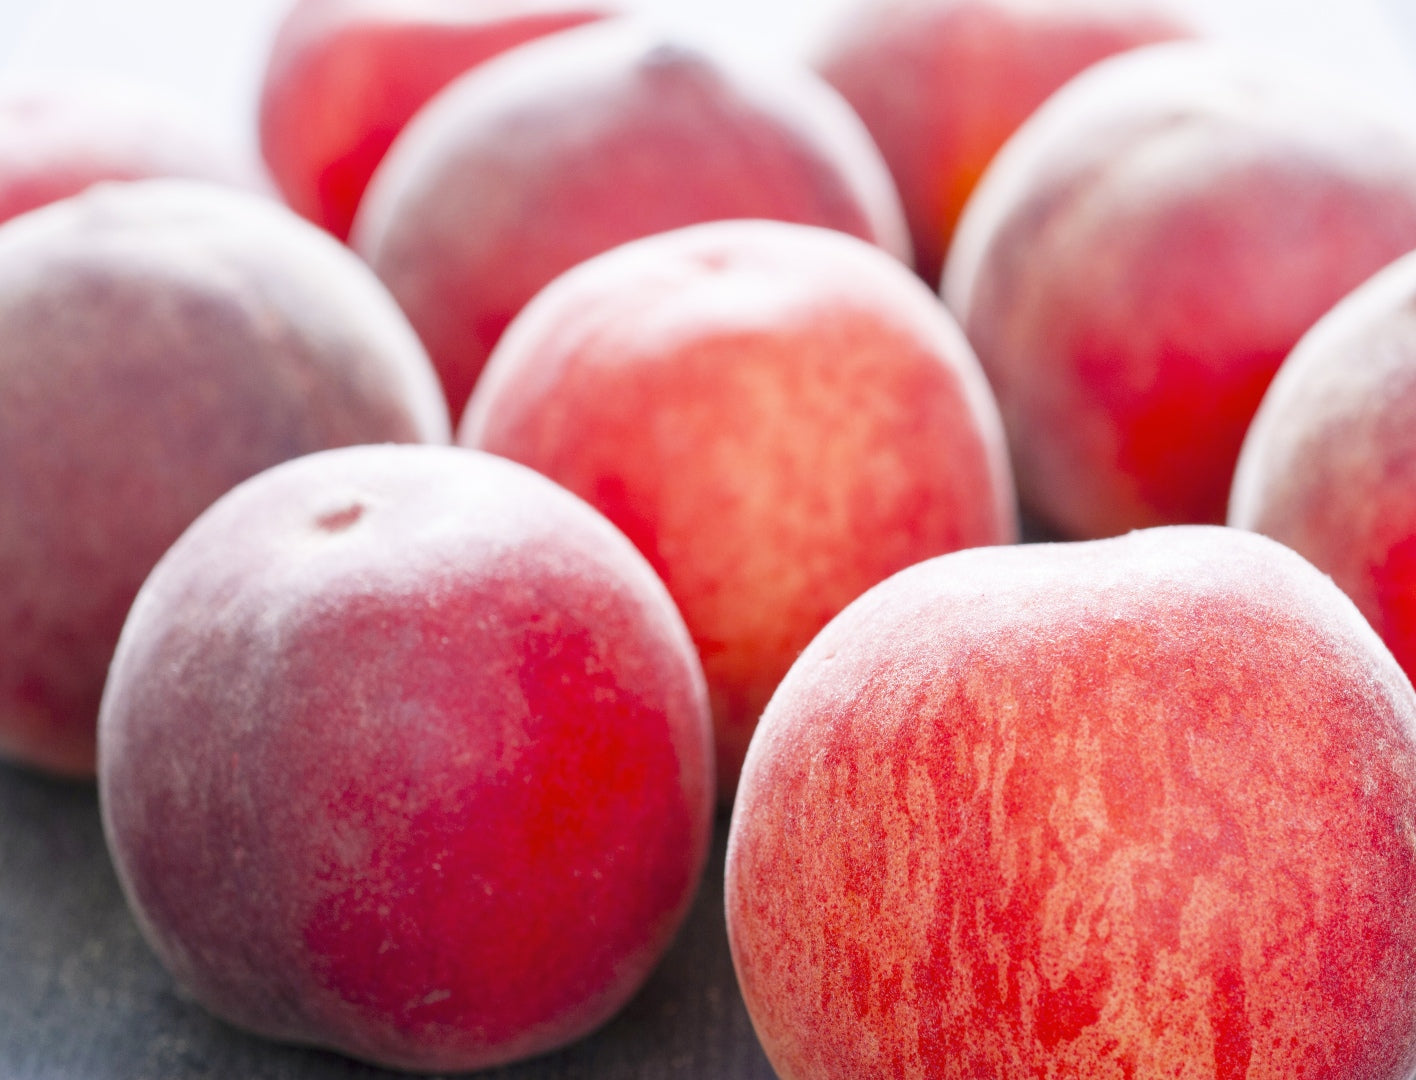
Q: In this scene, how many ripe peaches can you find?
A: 10